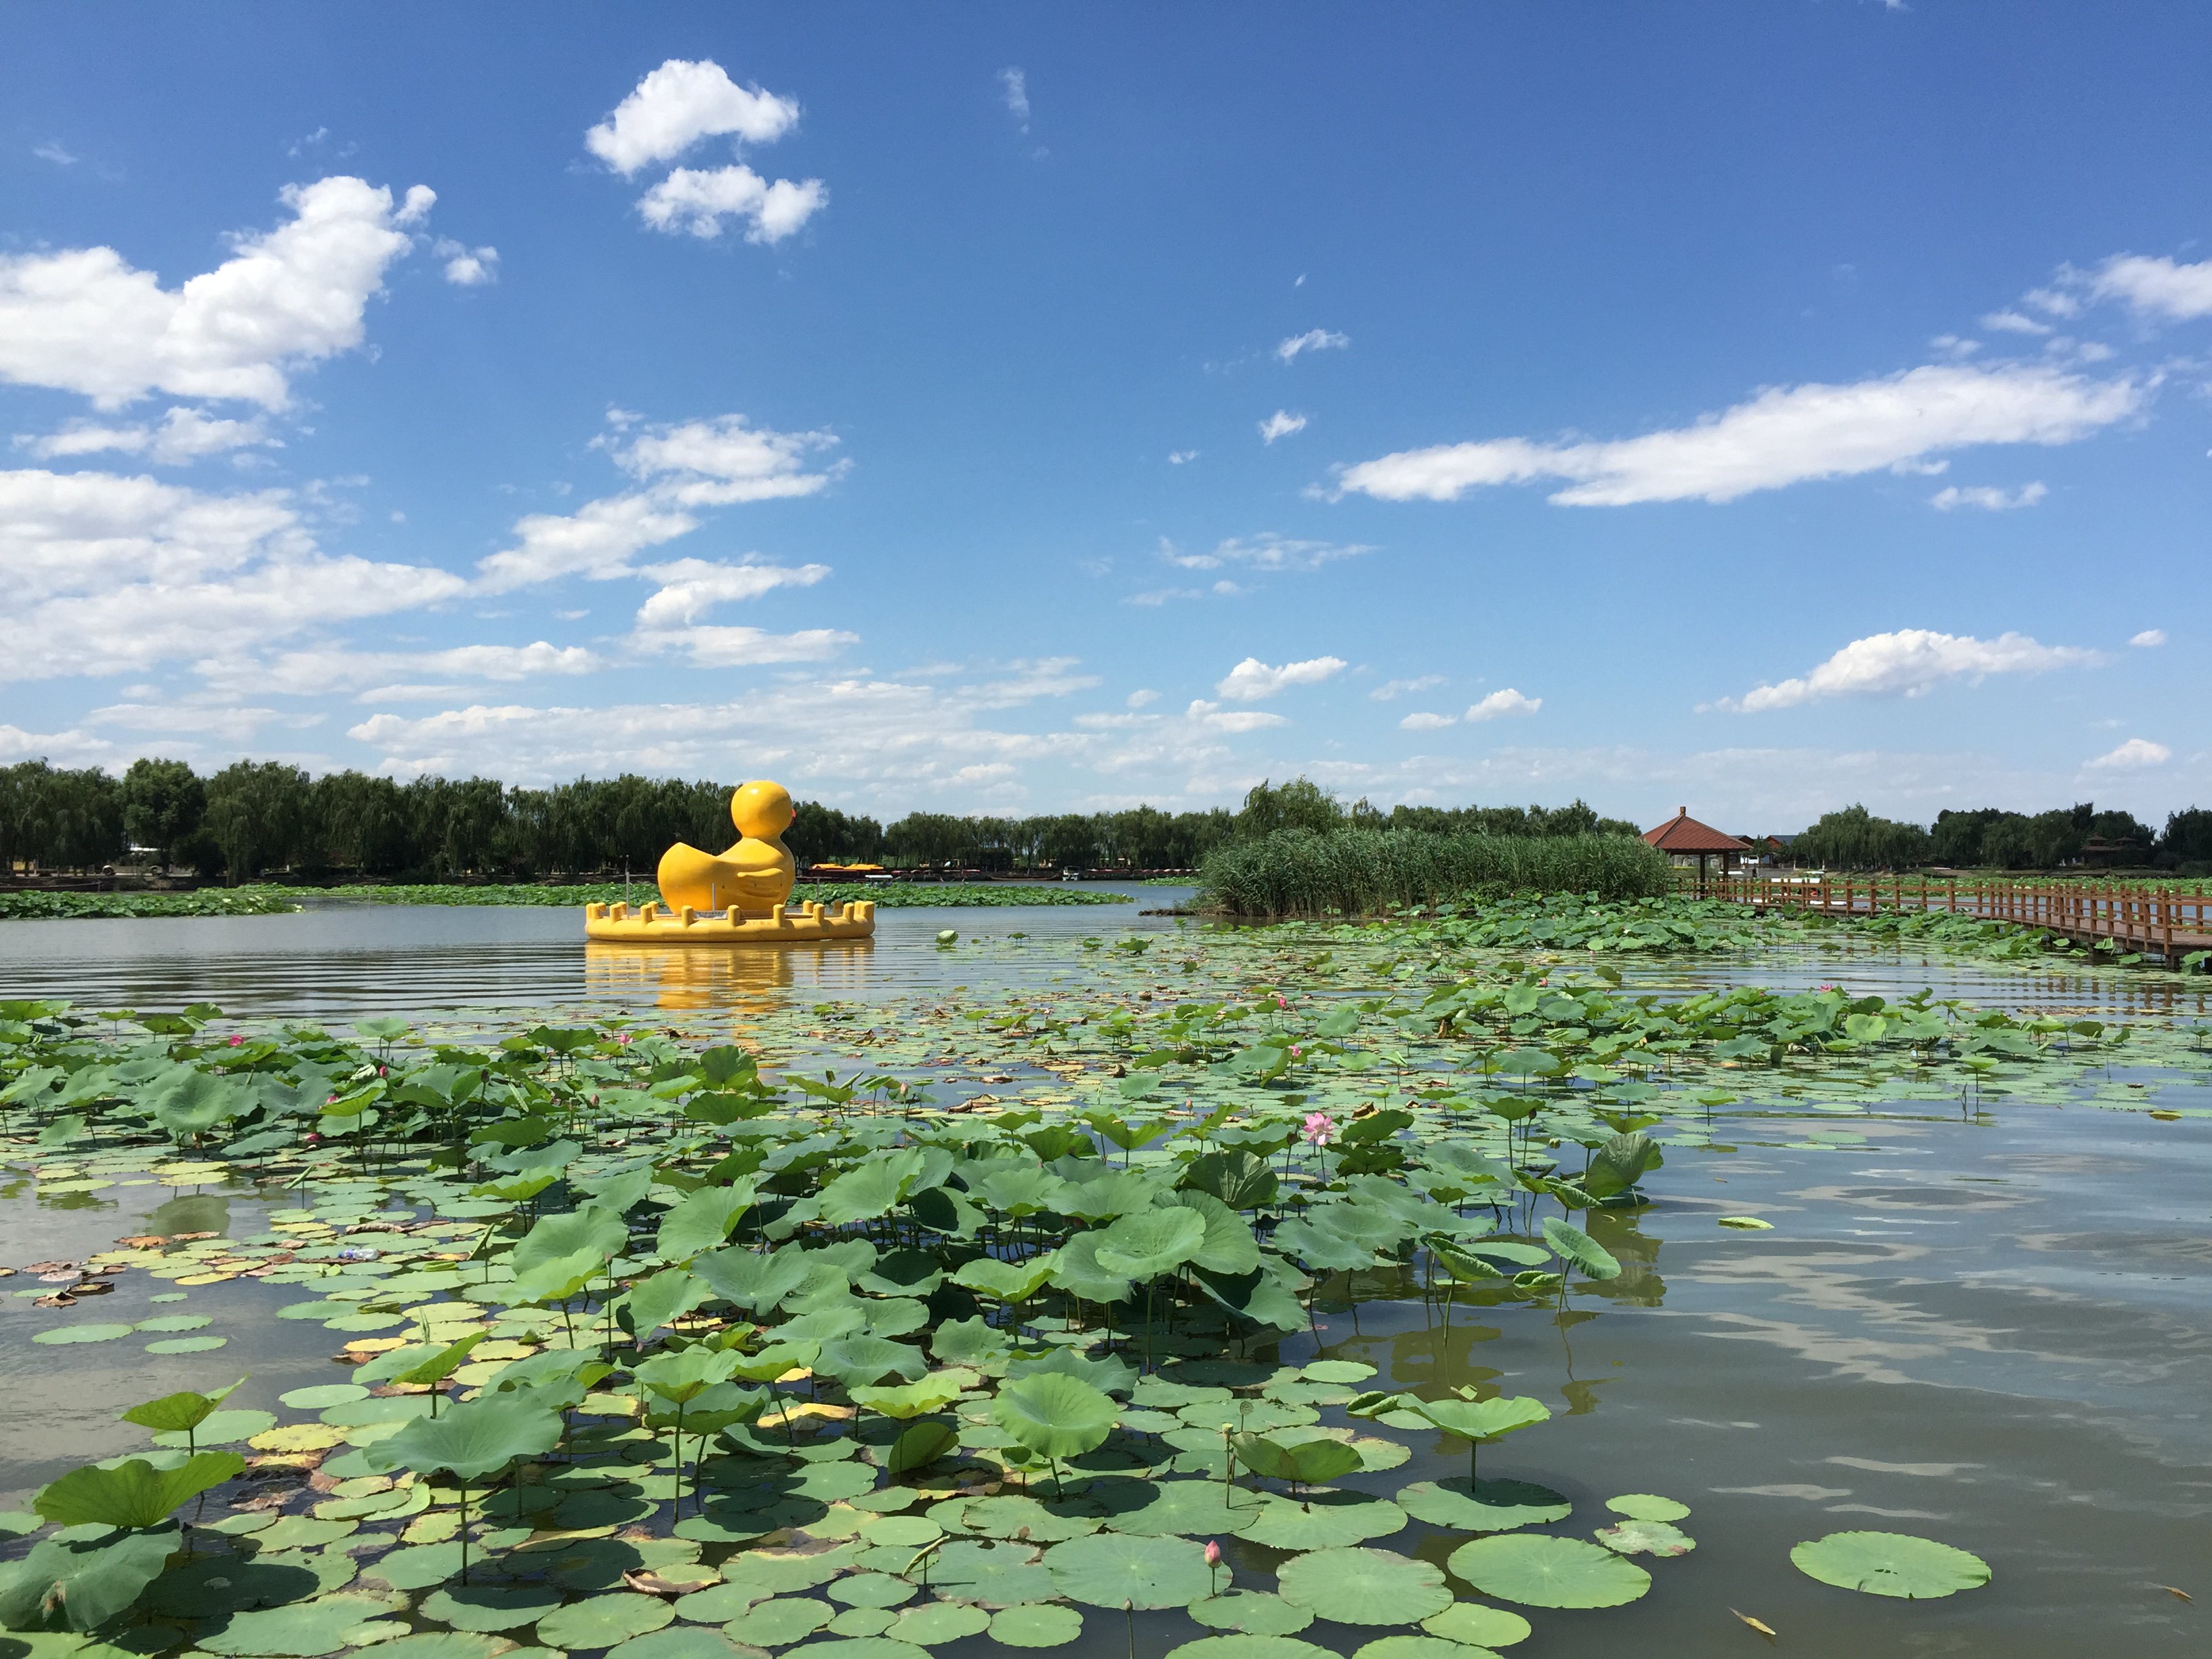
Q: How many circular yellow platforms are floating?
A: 1